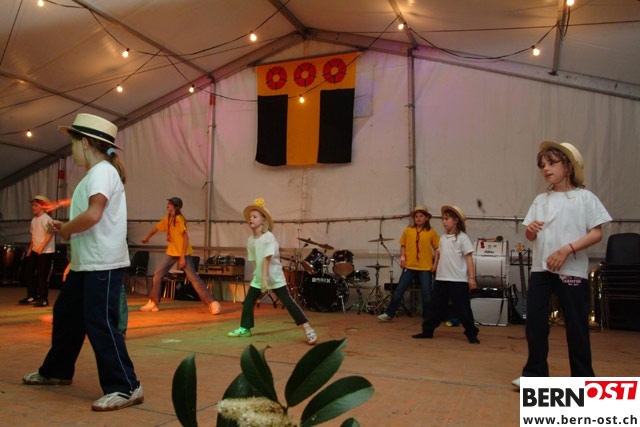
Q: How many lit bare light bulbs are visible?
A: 10